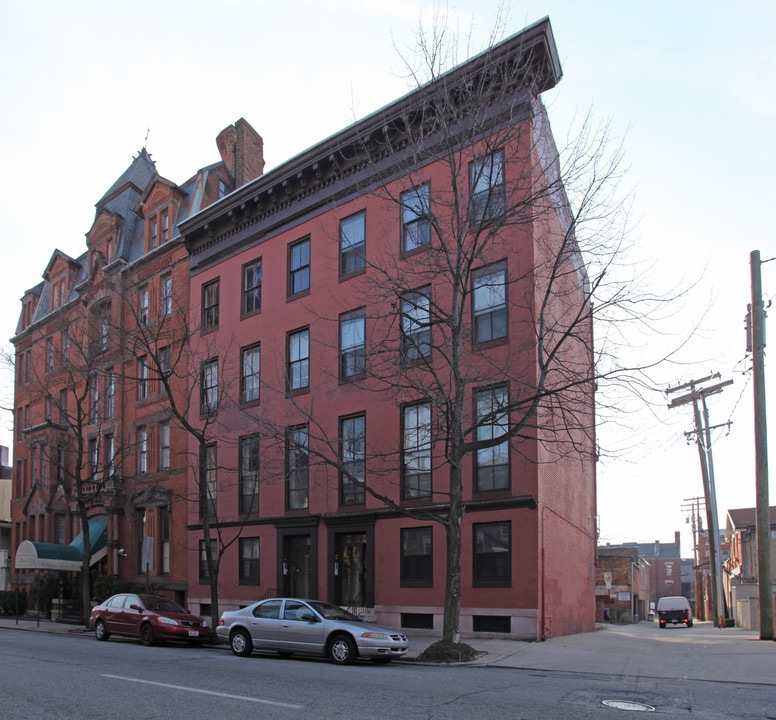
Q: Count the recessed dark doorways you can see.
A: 2